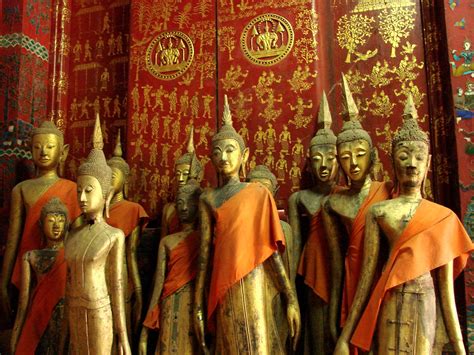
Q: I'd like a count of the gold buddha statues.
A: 11